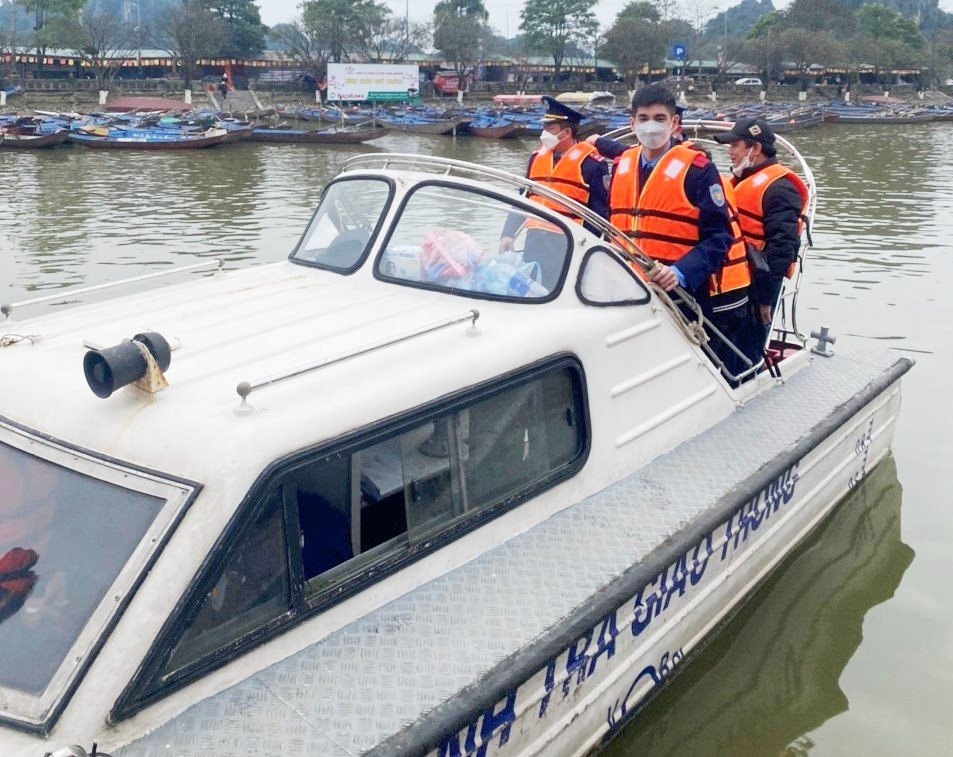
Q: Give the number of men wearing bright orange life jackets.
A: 4